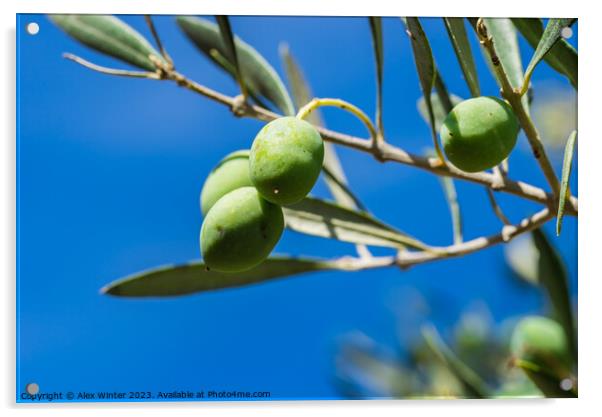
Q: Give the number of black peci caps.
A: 0